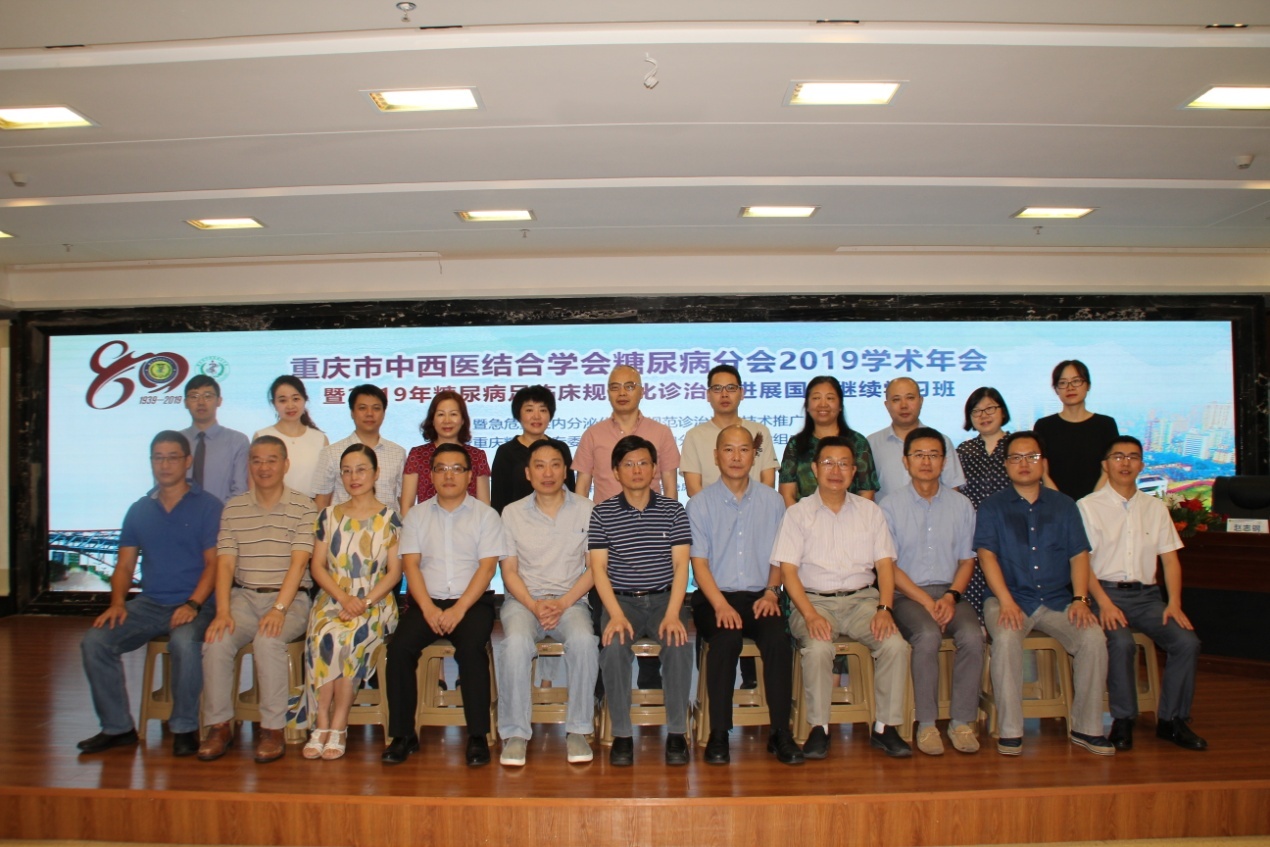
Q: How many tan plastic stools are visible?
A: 11